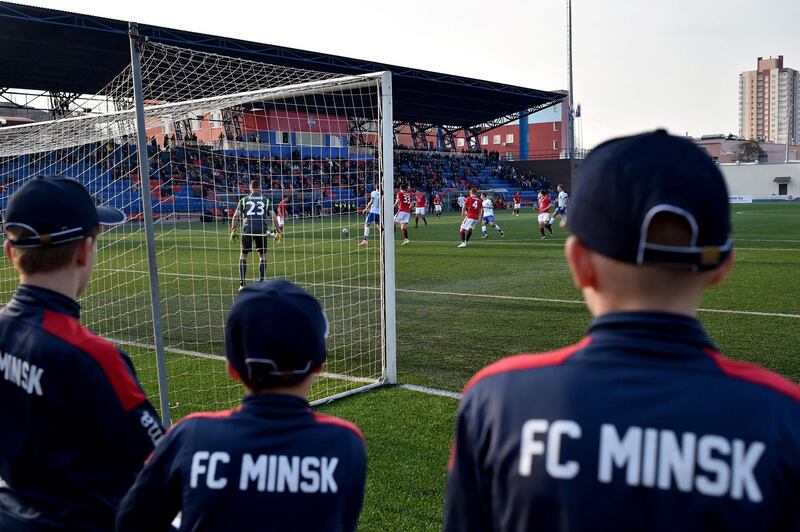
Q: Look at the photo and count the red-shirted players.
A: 7